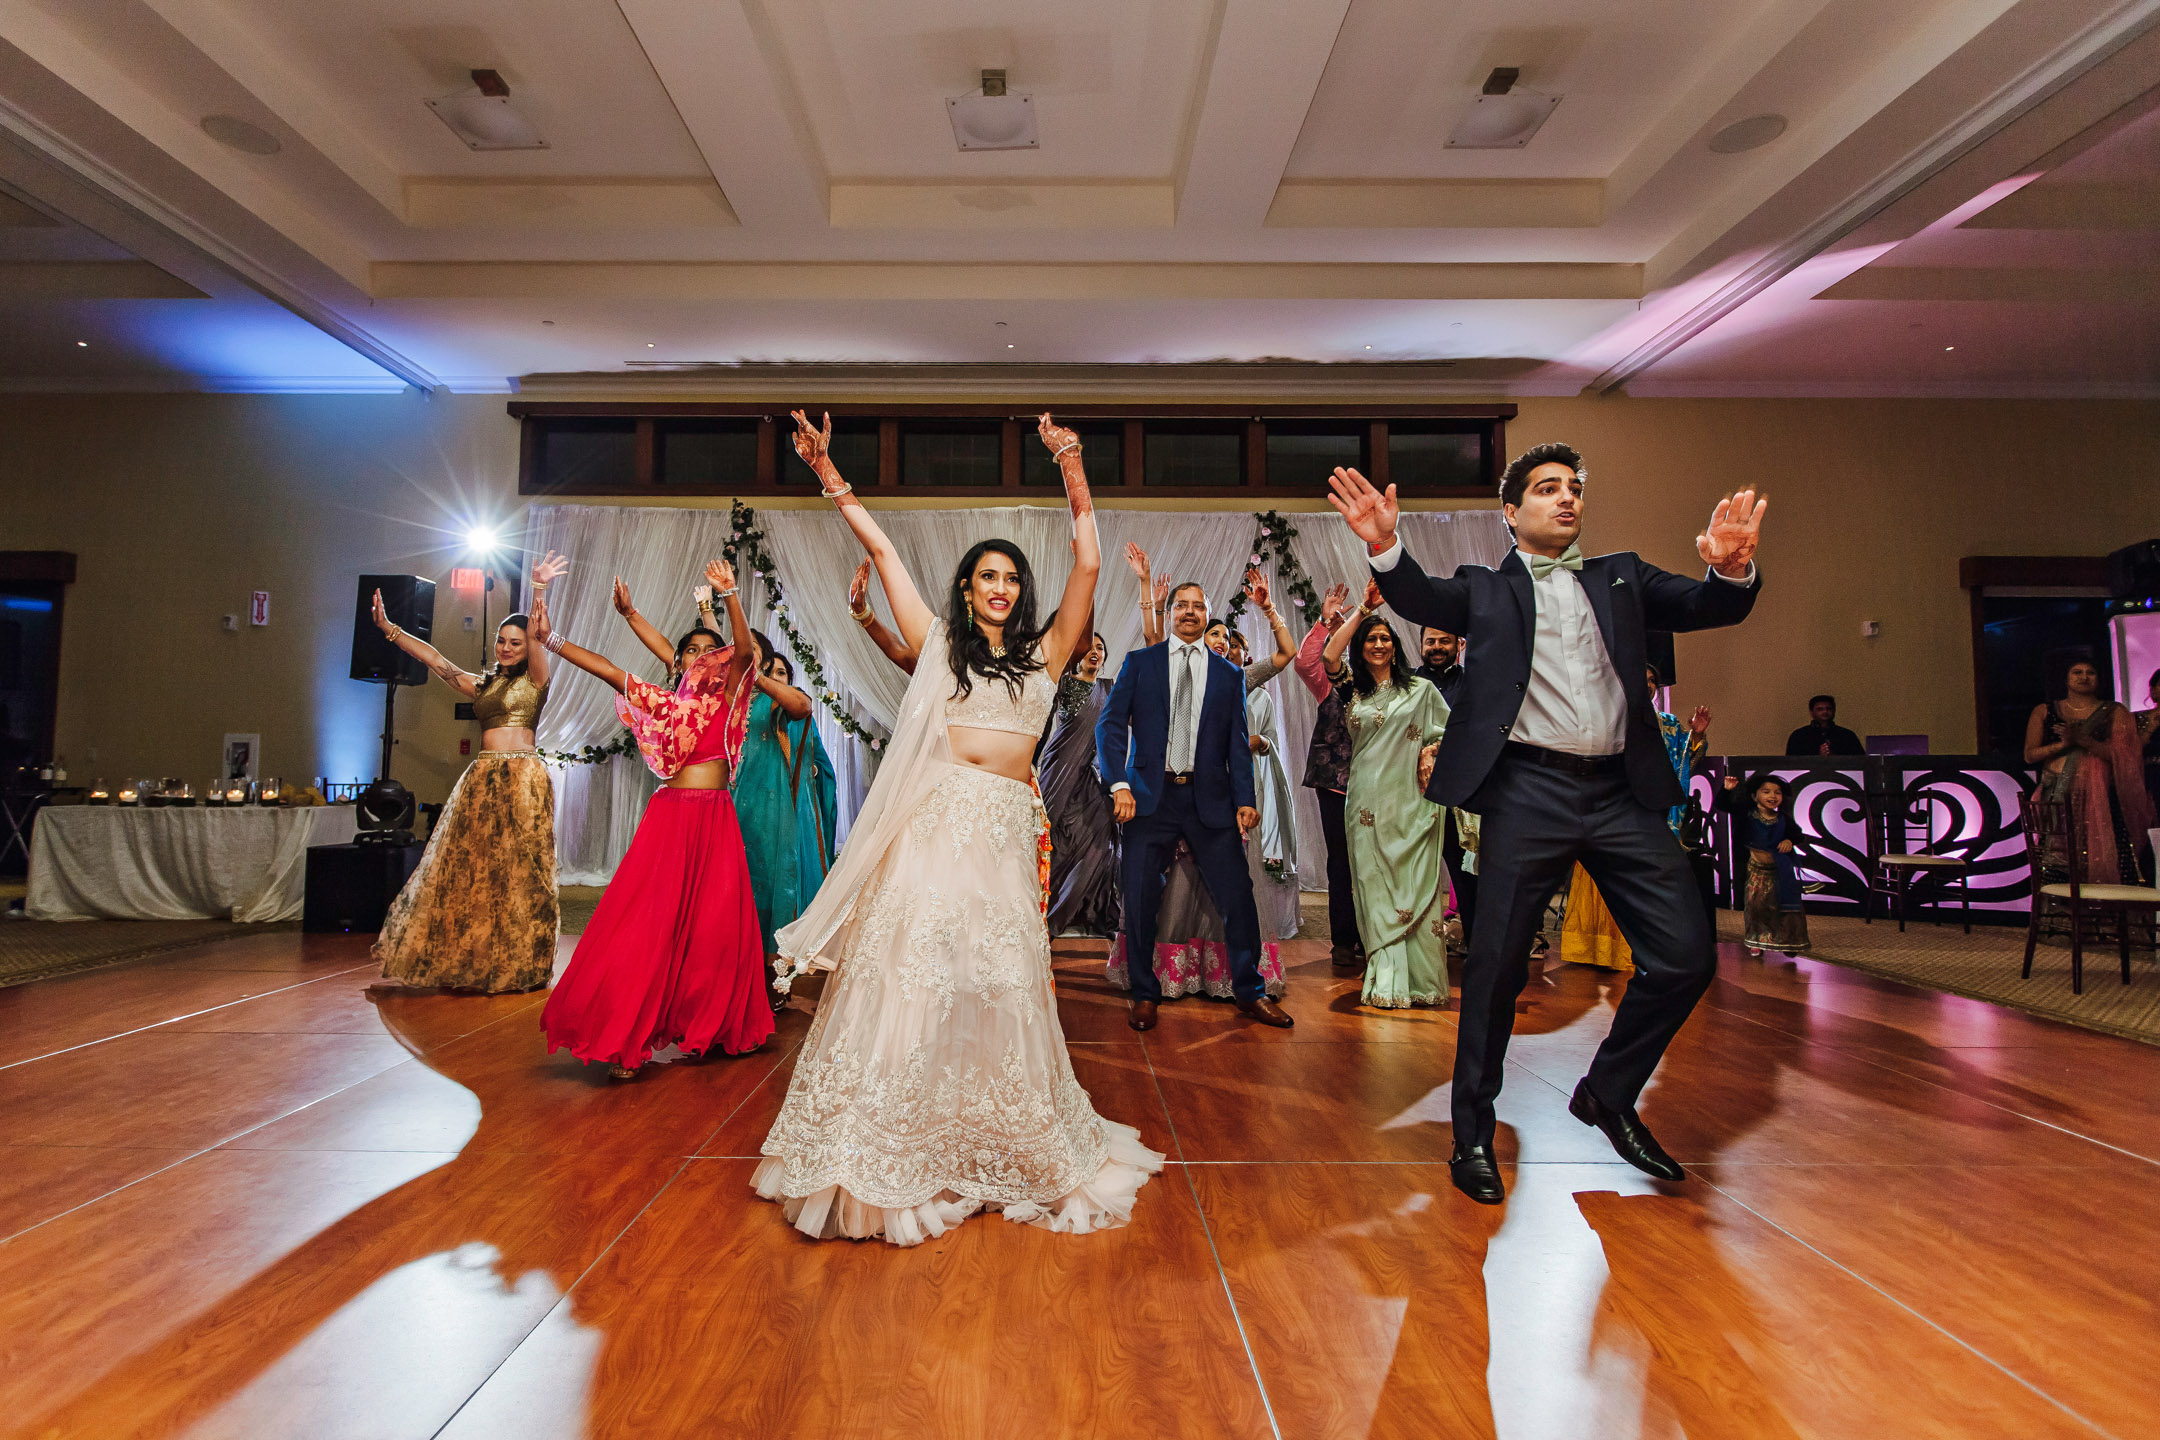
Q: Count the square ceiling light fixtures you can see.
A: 3